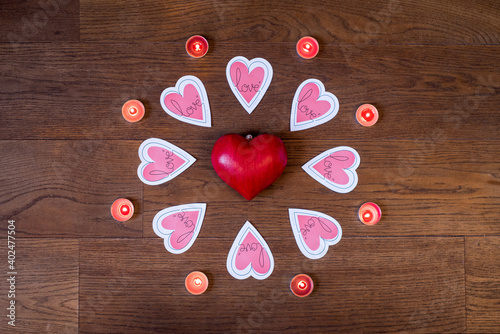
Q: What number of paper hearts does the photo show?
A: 8